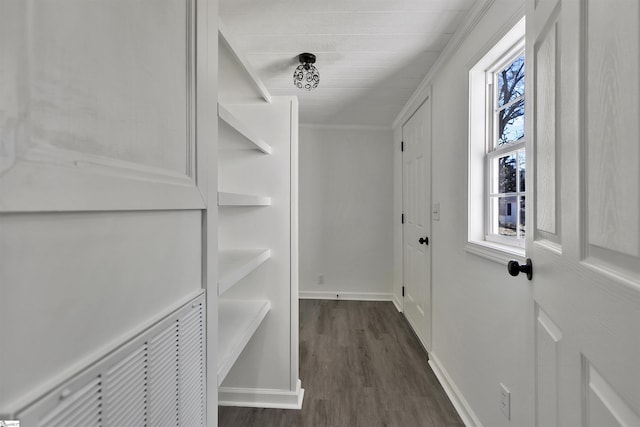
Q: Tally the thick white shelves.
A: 5